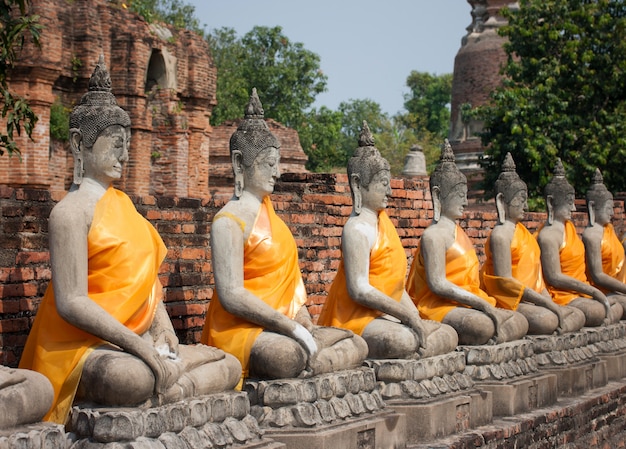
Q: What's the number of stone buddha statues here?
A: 7